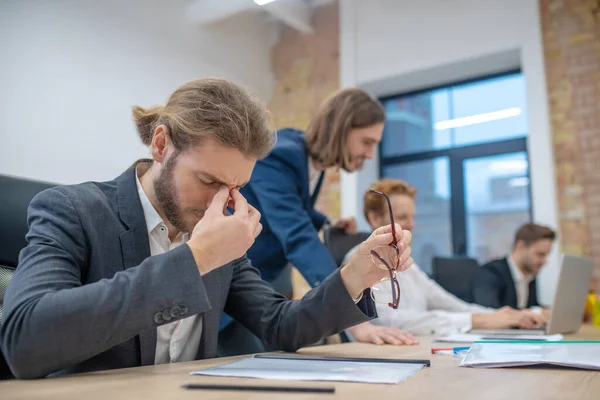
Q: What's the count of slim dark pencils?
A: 1